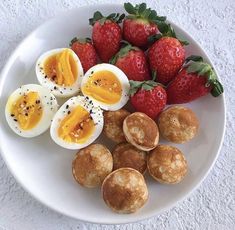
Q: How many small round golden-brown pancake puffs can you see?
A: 7